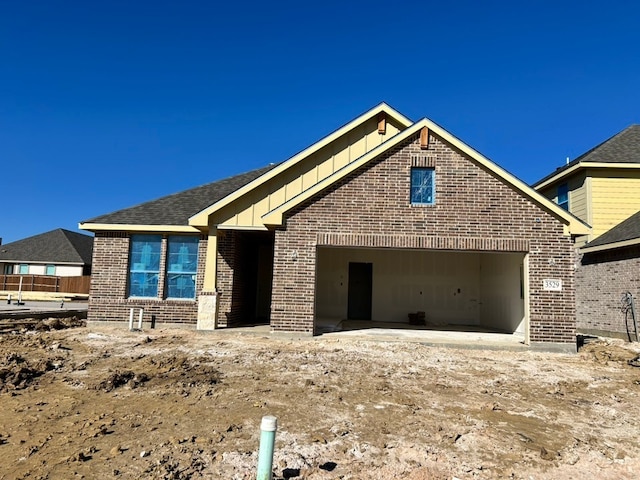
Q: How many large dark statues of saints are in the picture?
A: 0